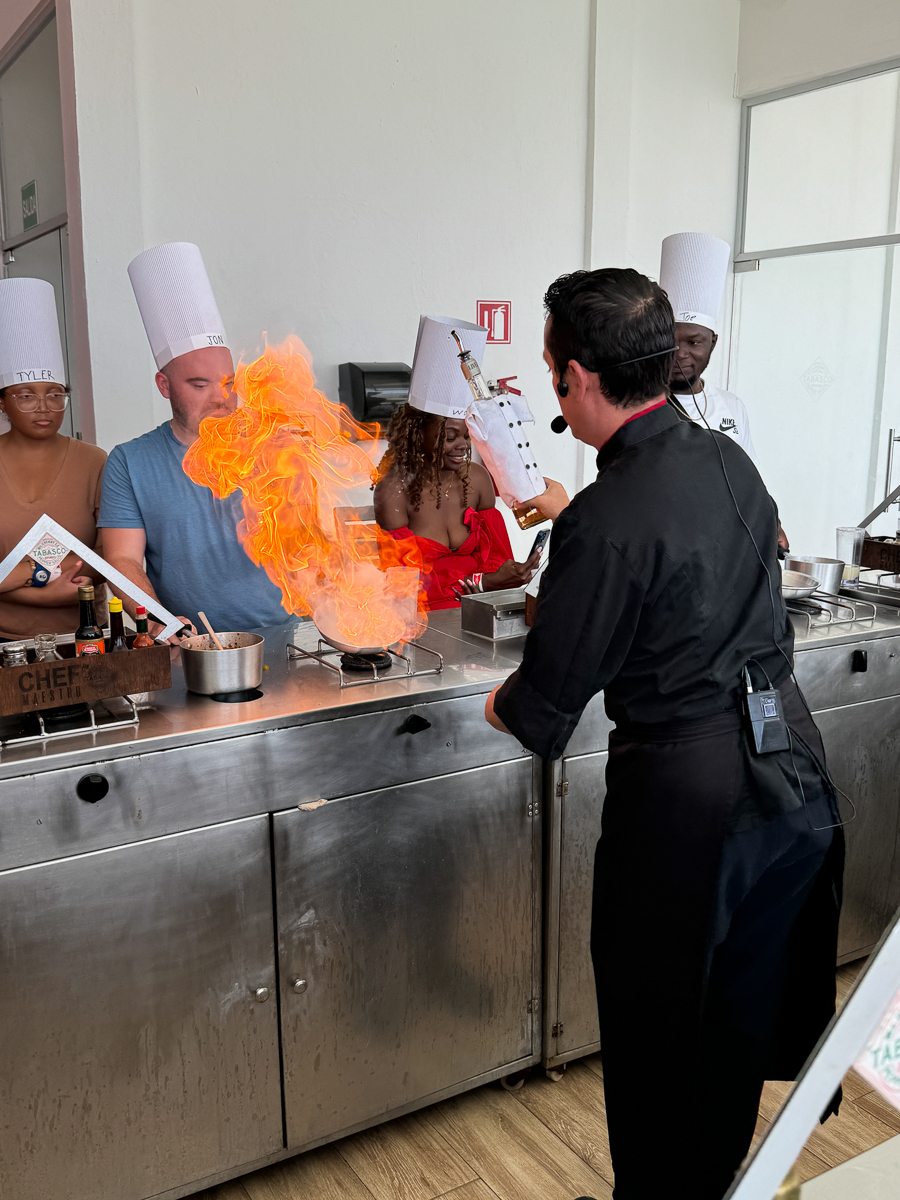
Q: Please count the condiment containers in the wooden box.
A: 5